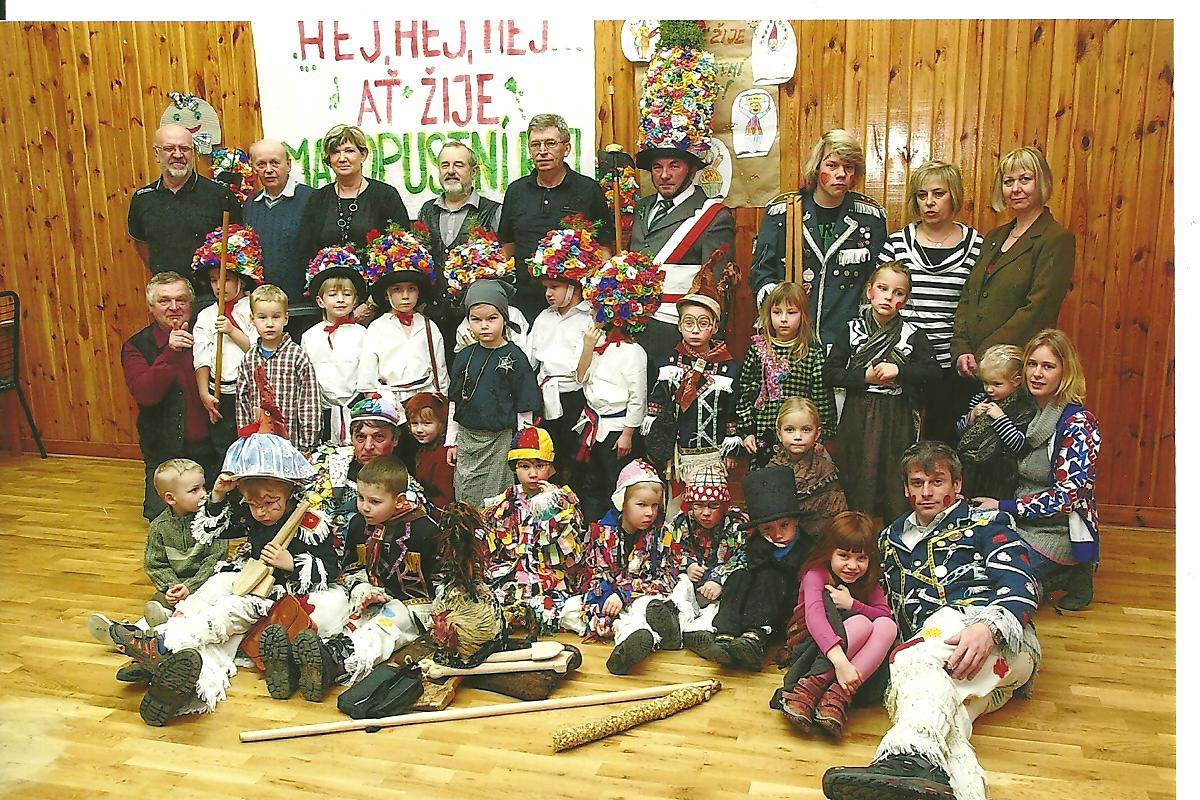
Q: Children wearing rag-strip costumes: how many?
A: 3